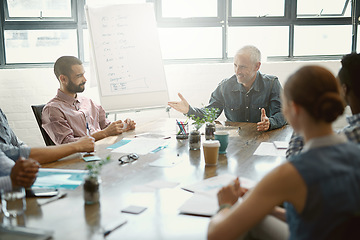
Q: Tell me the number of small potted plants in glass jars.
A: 3